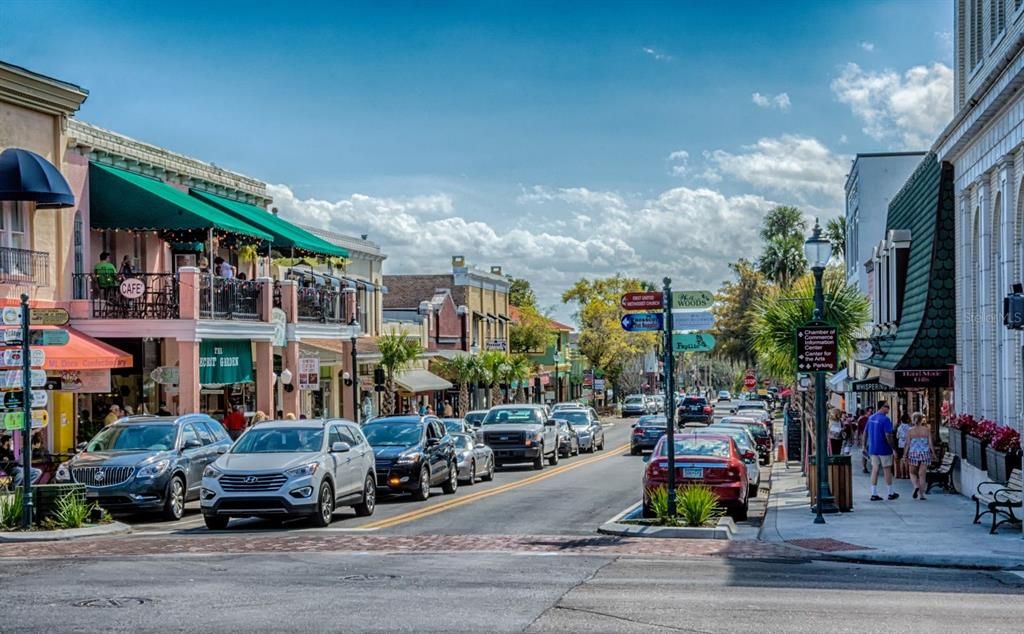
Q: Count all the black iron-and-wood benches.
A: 2